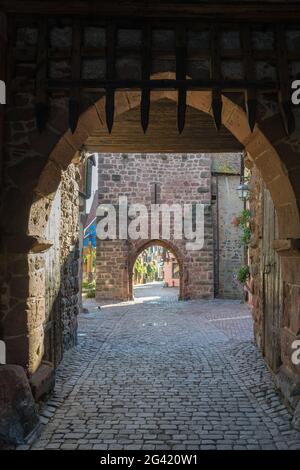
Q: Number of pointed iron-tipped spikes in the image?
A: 8